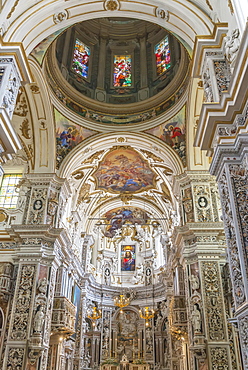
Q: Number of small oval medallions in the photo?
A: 4